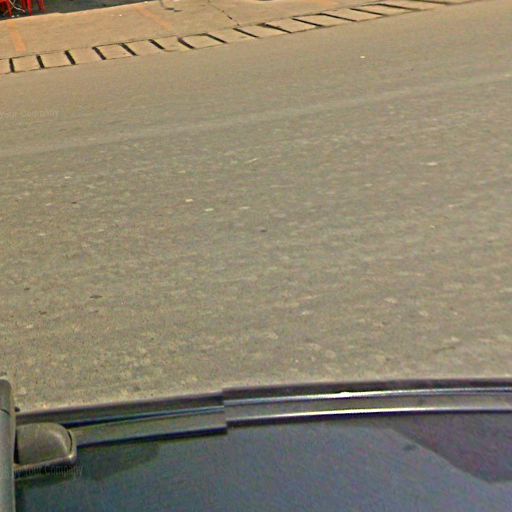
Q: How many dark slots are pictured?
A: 15